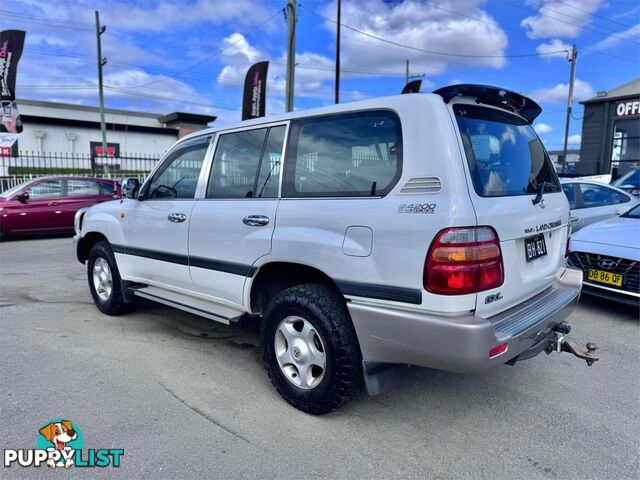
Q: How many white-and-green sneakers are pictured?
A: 0